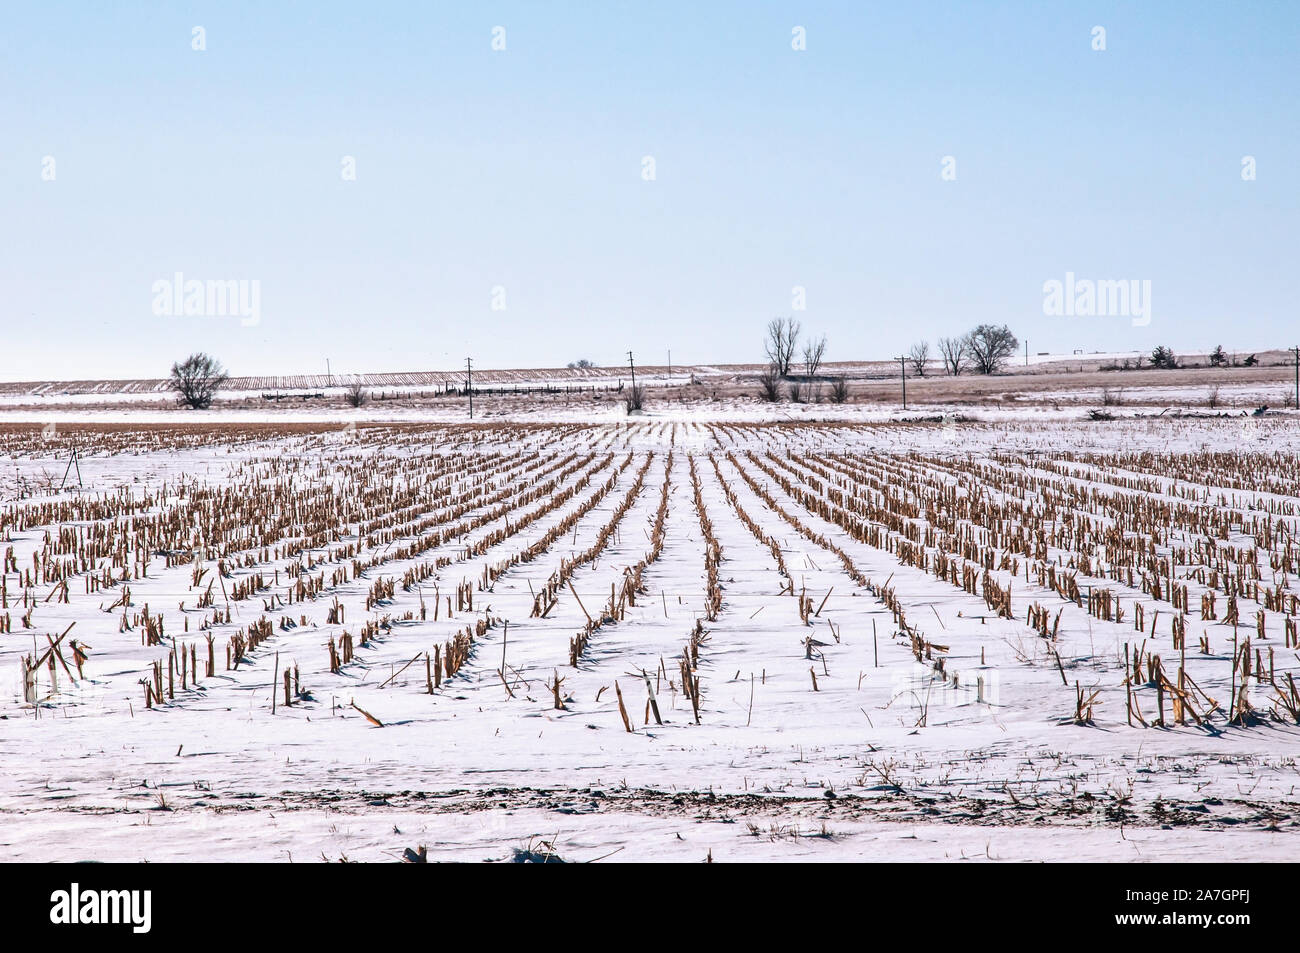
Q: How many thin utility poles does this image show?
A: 7